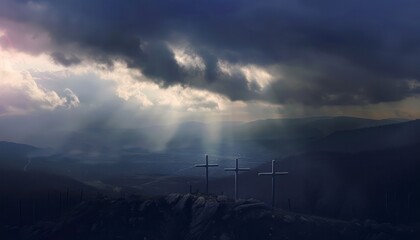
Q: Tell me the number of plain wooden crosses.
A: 3